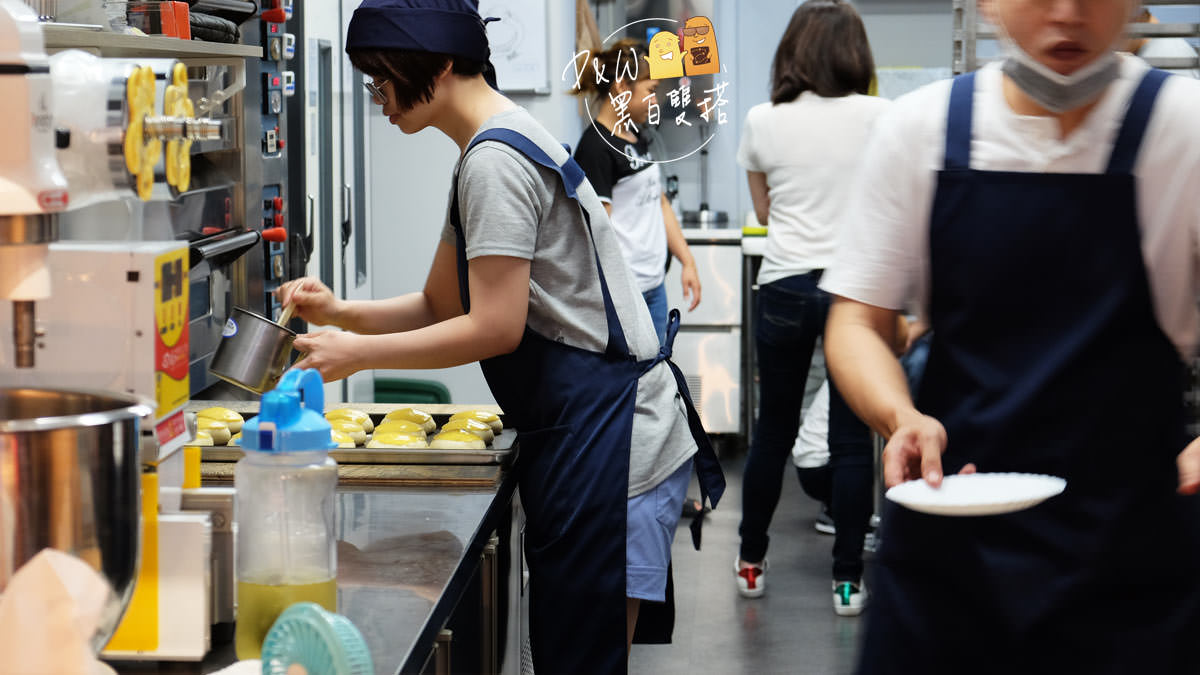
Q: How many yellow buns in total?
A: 13